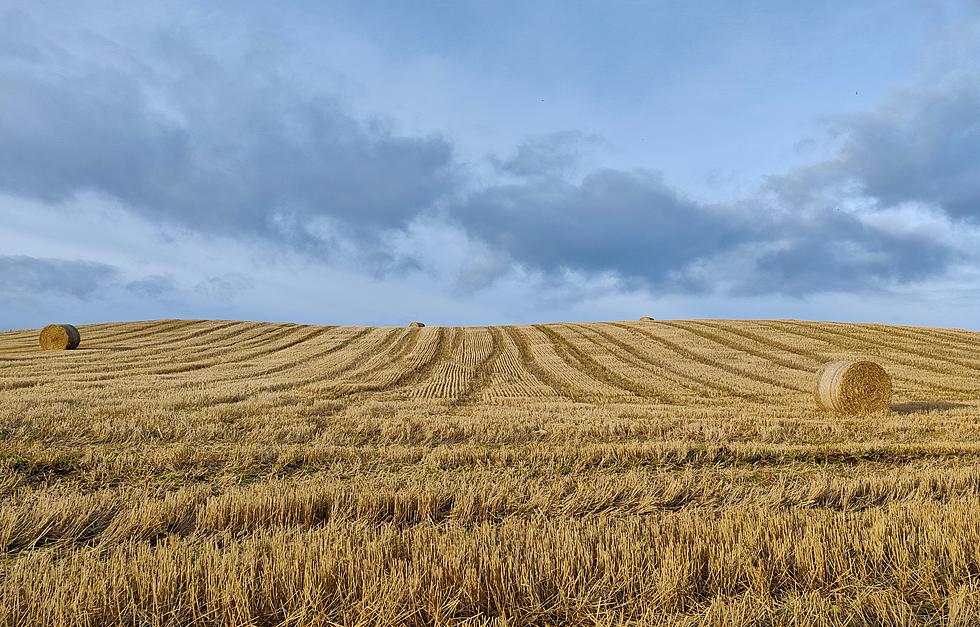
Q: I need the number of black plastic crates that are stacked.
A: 0